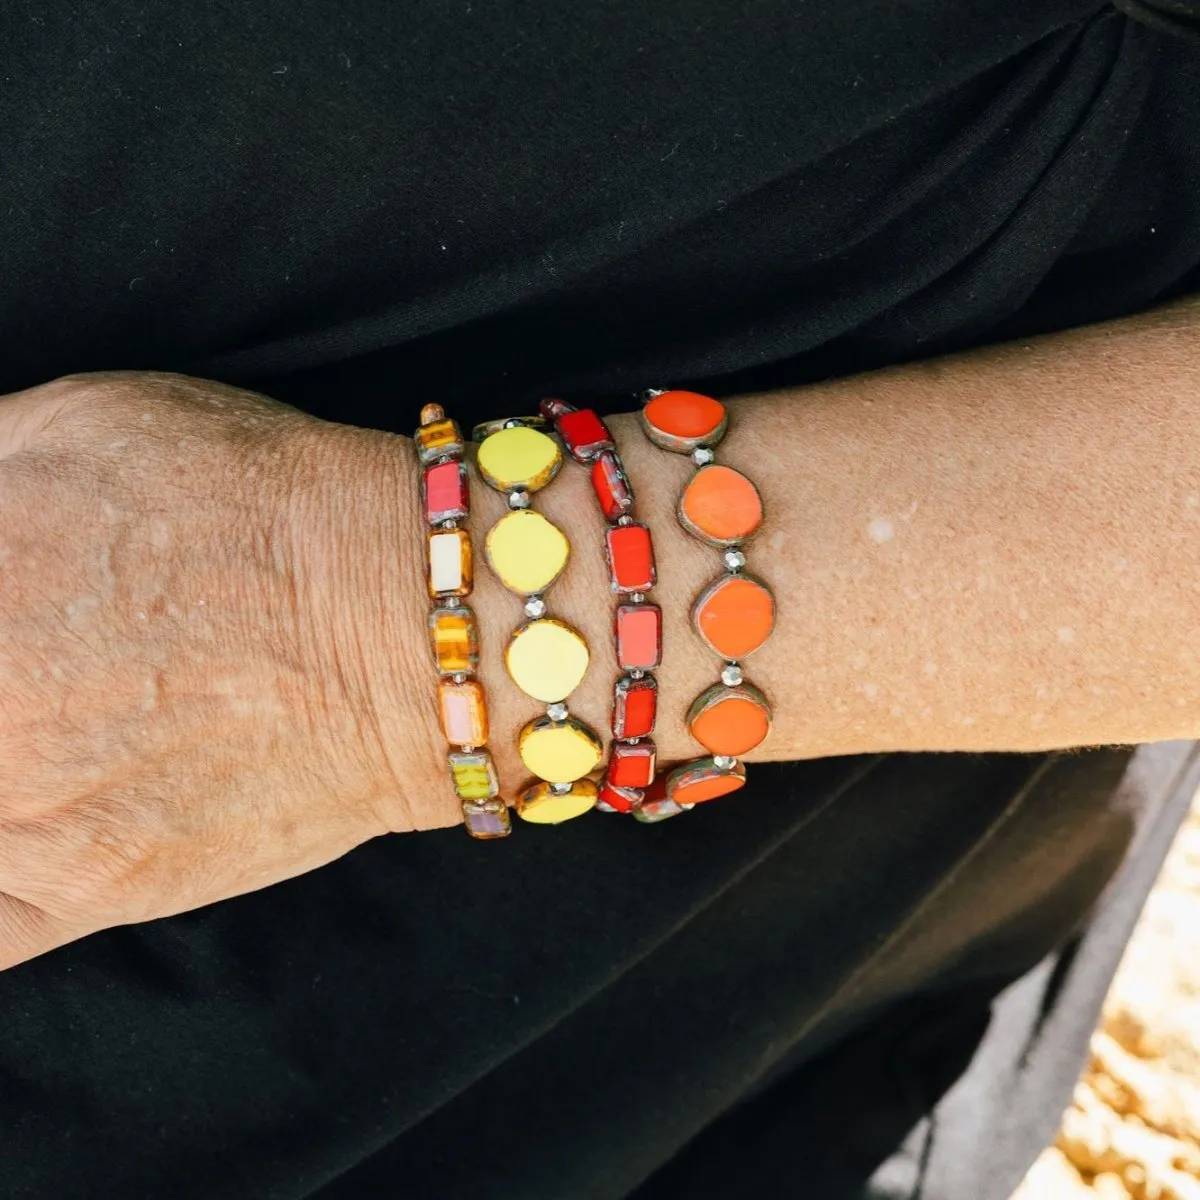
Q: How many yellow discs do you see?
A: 5